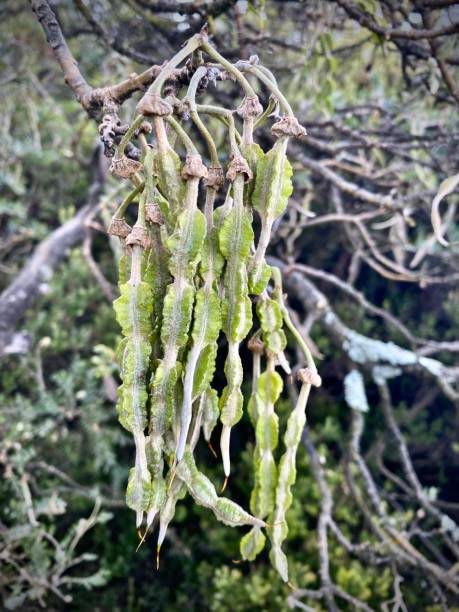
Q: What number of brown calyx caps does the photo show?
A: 12